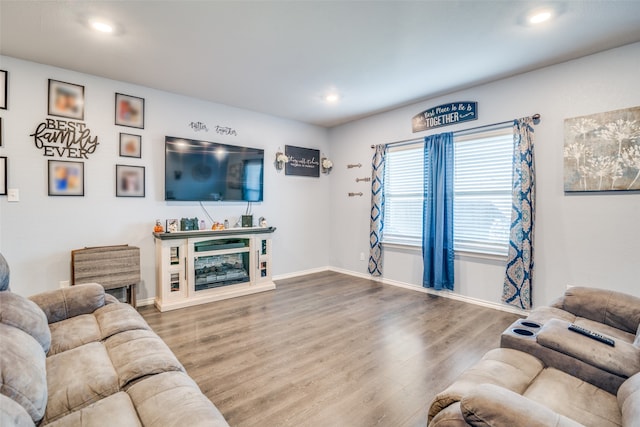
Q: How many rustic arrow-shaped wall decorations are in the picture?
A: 3